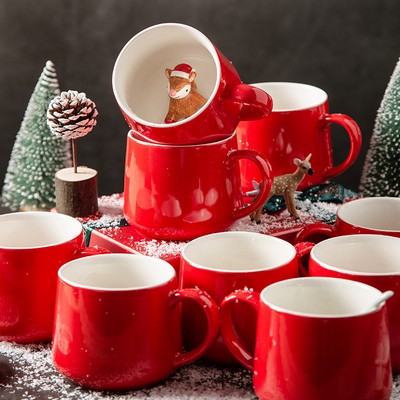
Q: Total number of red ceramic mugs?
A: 9